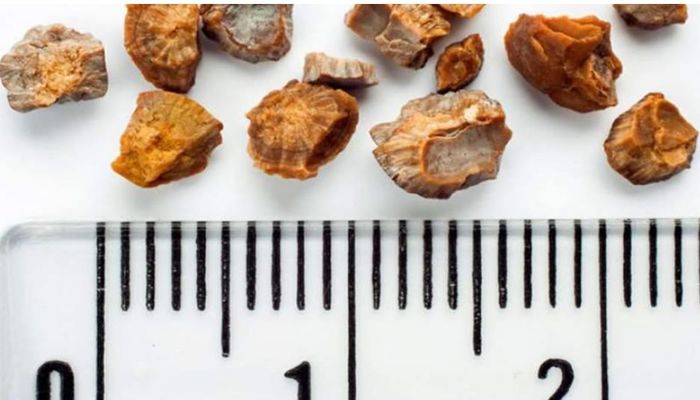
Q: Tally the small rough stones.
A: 13